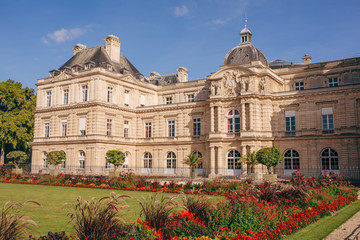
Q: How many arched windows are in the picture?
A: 12